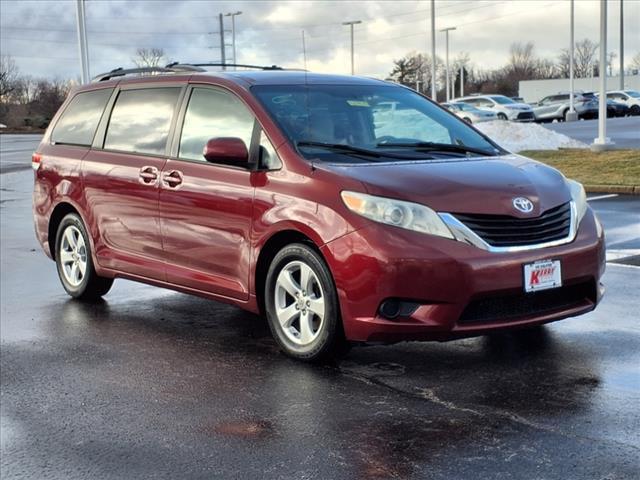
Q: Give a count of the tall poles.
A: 9